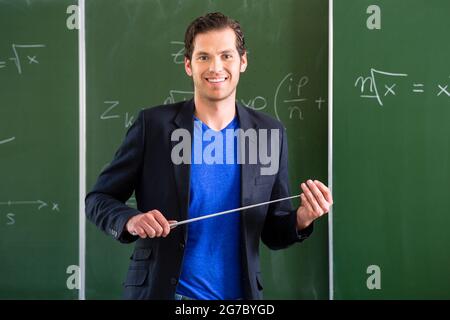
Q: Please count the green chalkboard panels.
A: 3